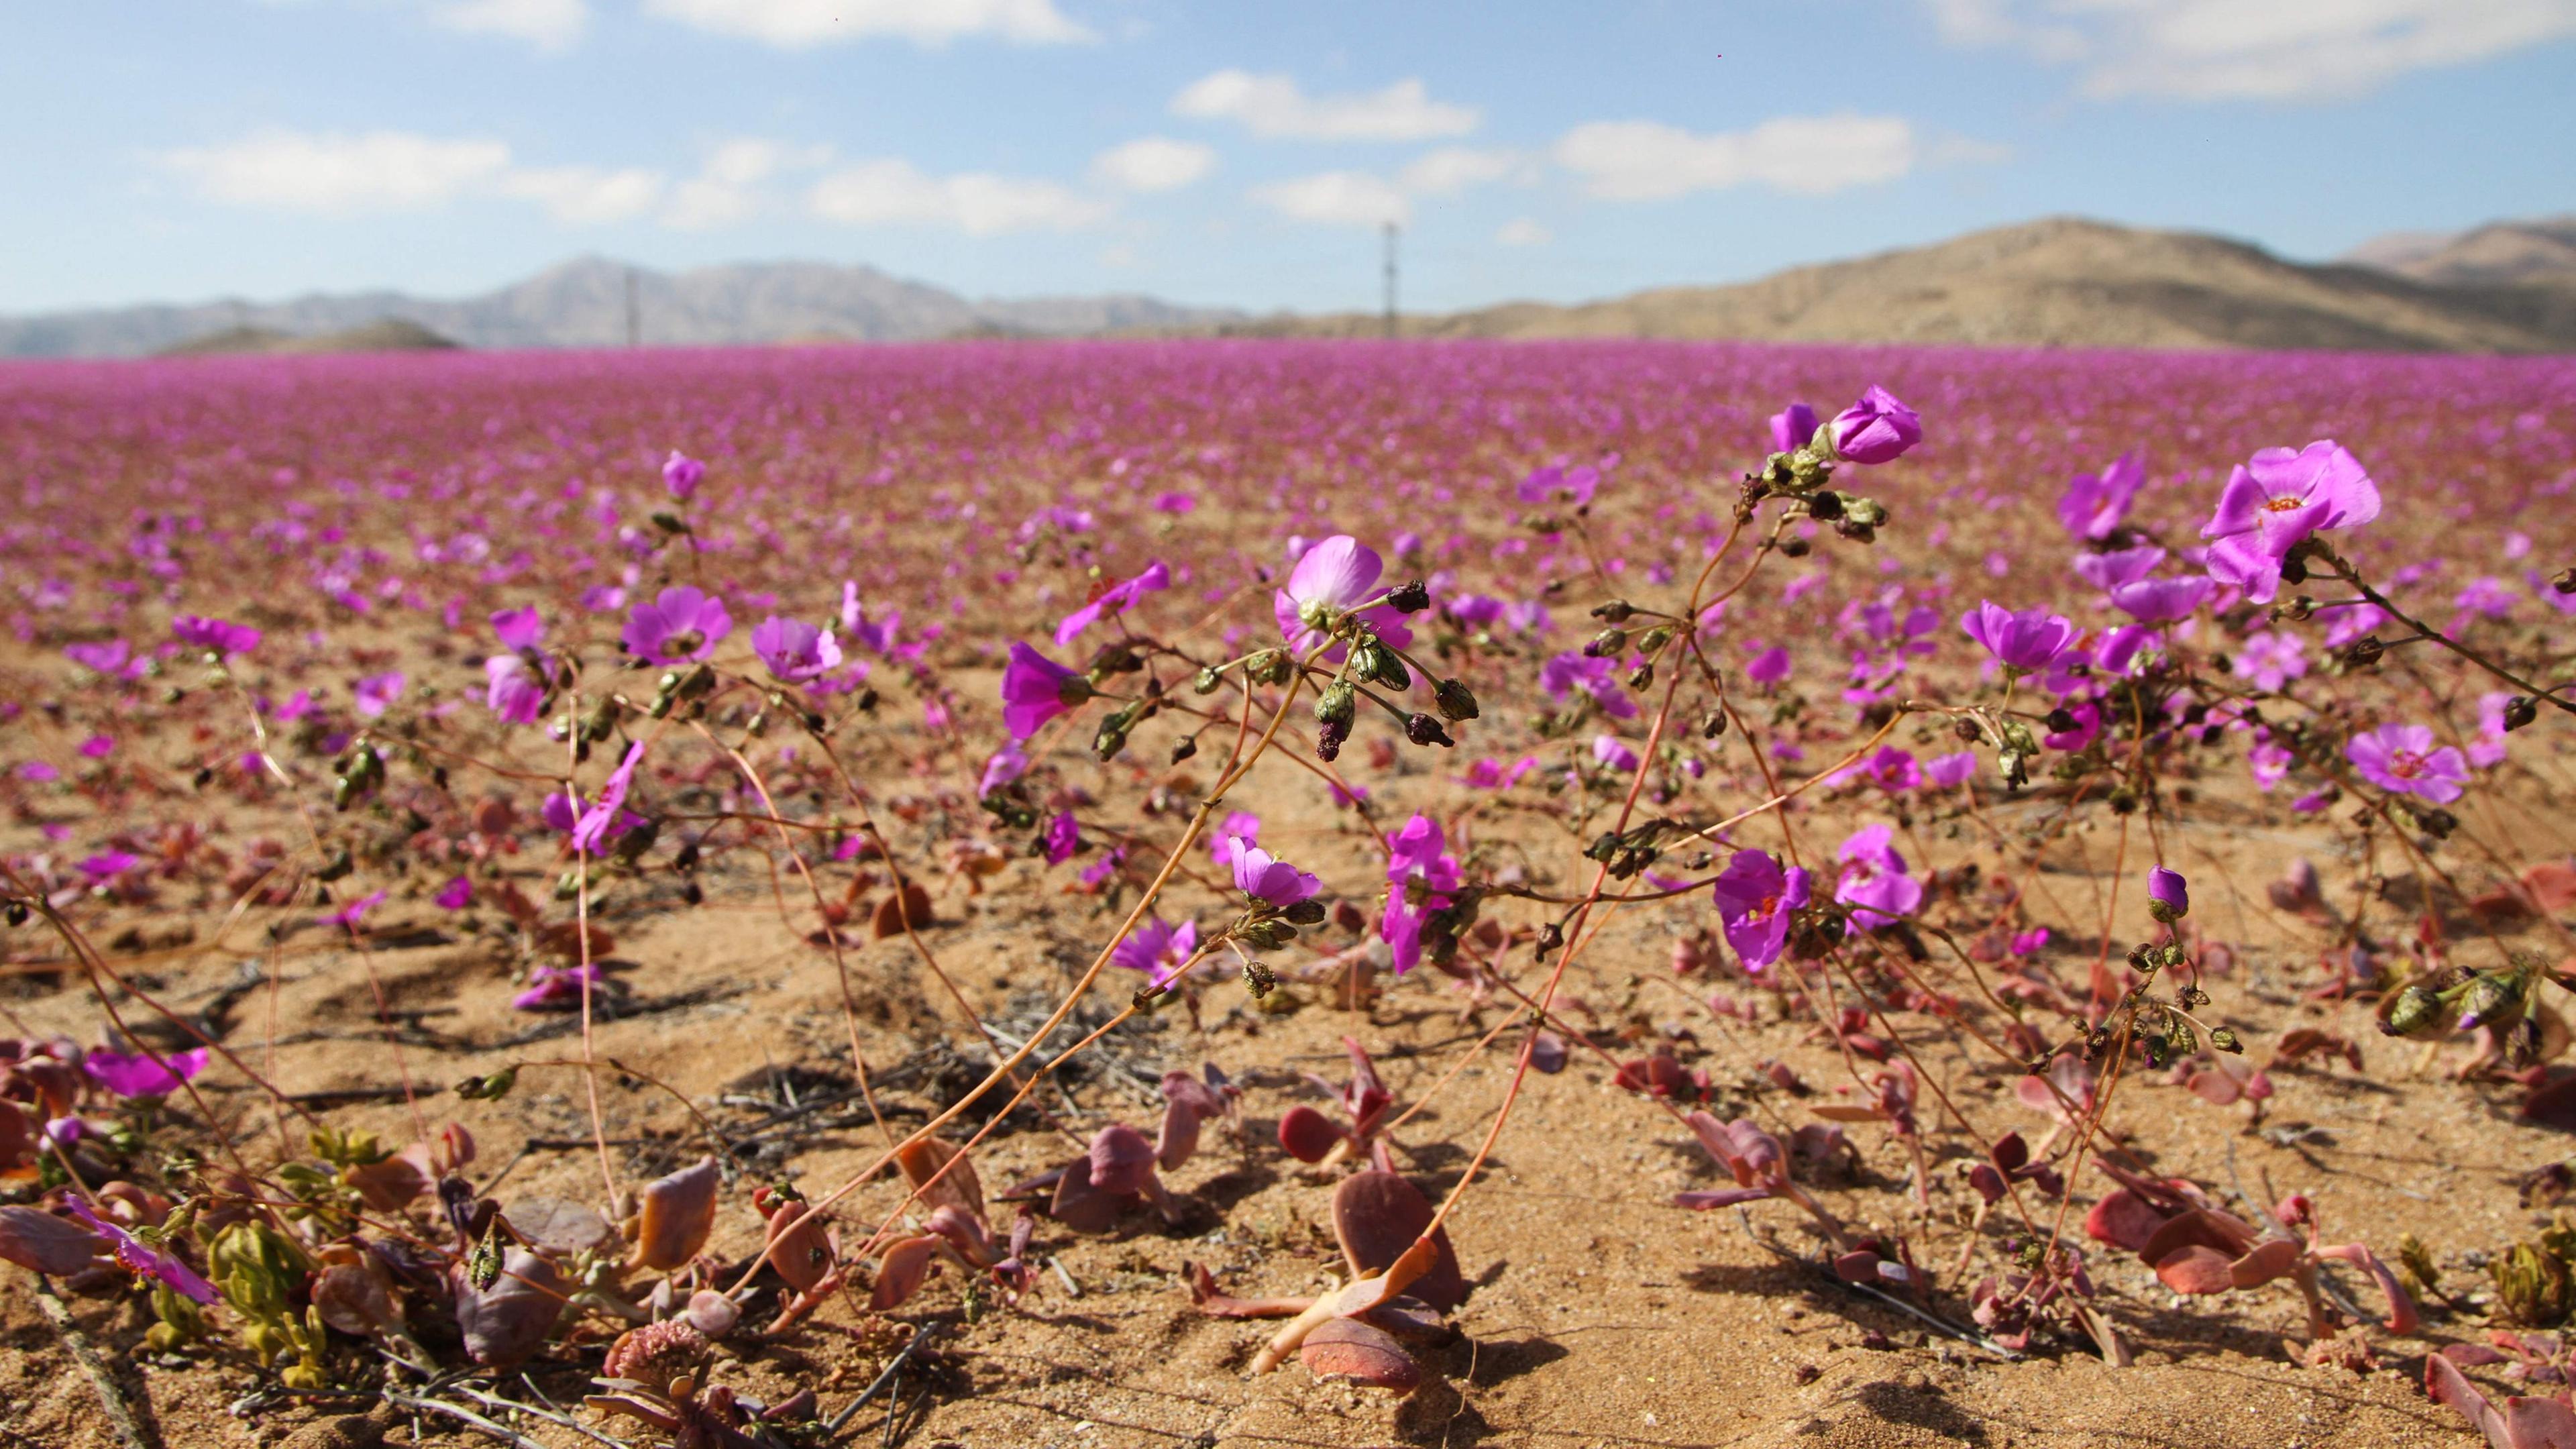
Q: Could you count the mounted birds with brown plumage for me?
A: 0